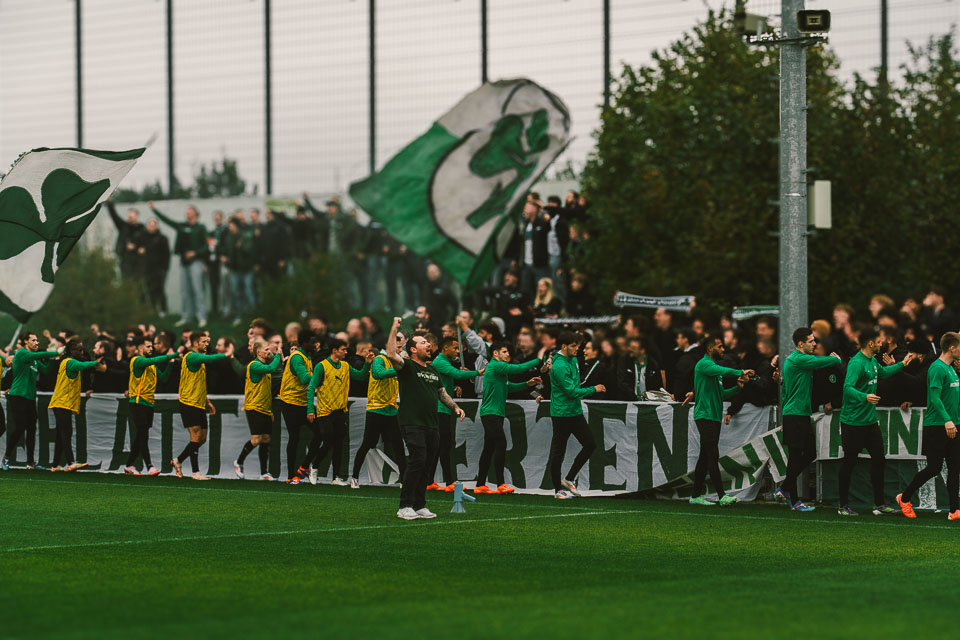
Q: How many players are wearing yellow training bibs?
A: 7